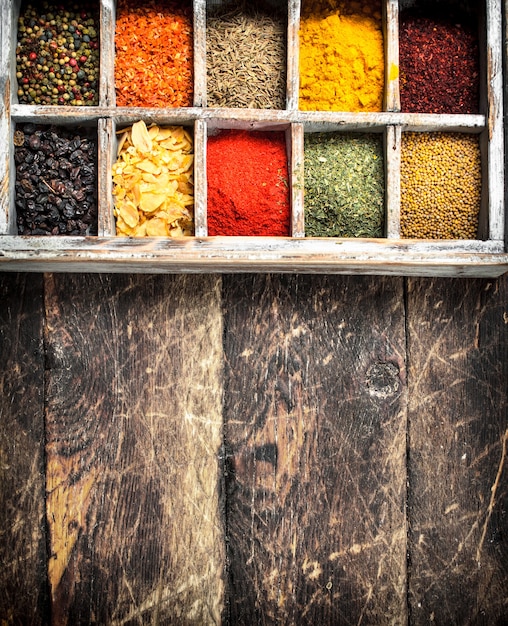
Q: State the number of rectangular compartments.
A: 10